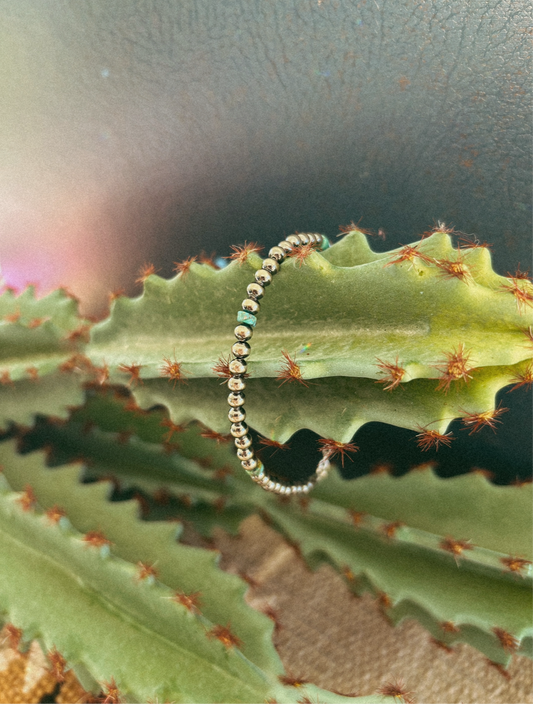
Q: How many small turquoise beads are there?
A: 3